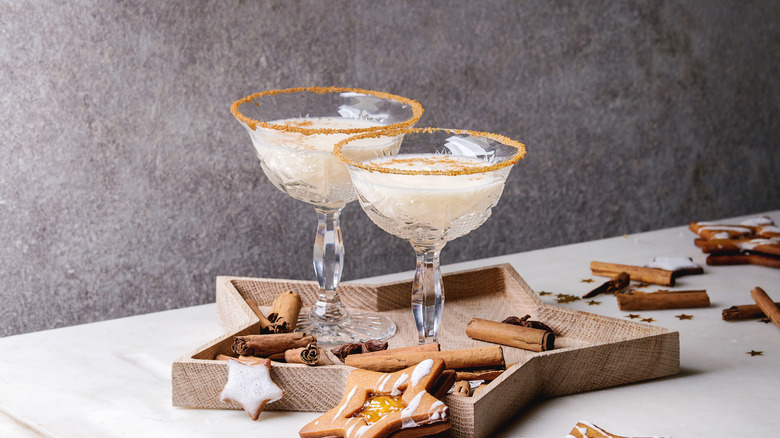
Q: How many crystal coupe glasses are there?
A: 2